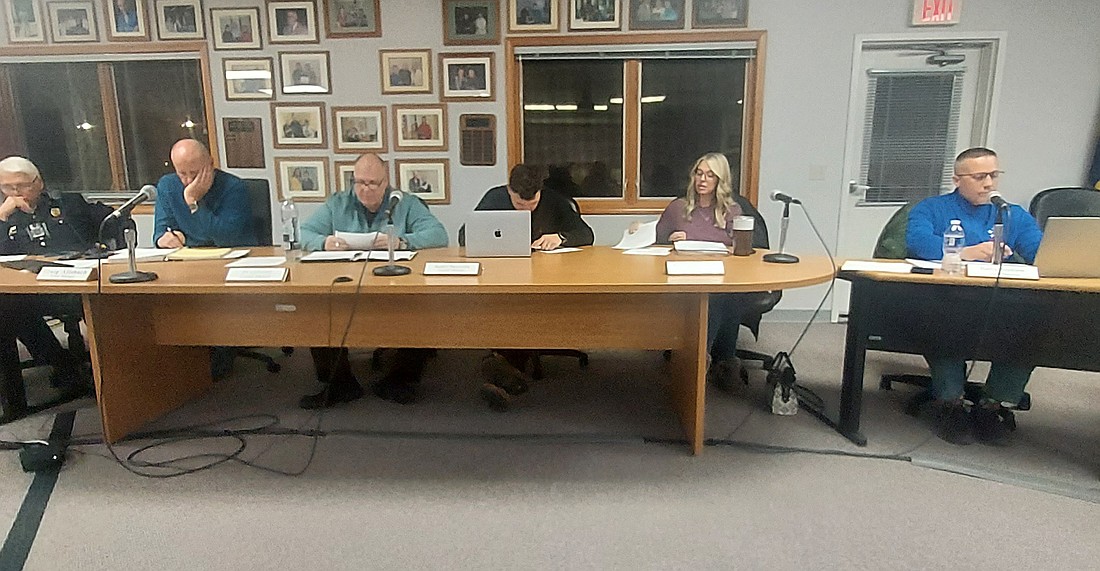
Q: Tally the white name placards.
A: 5